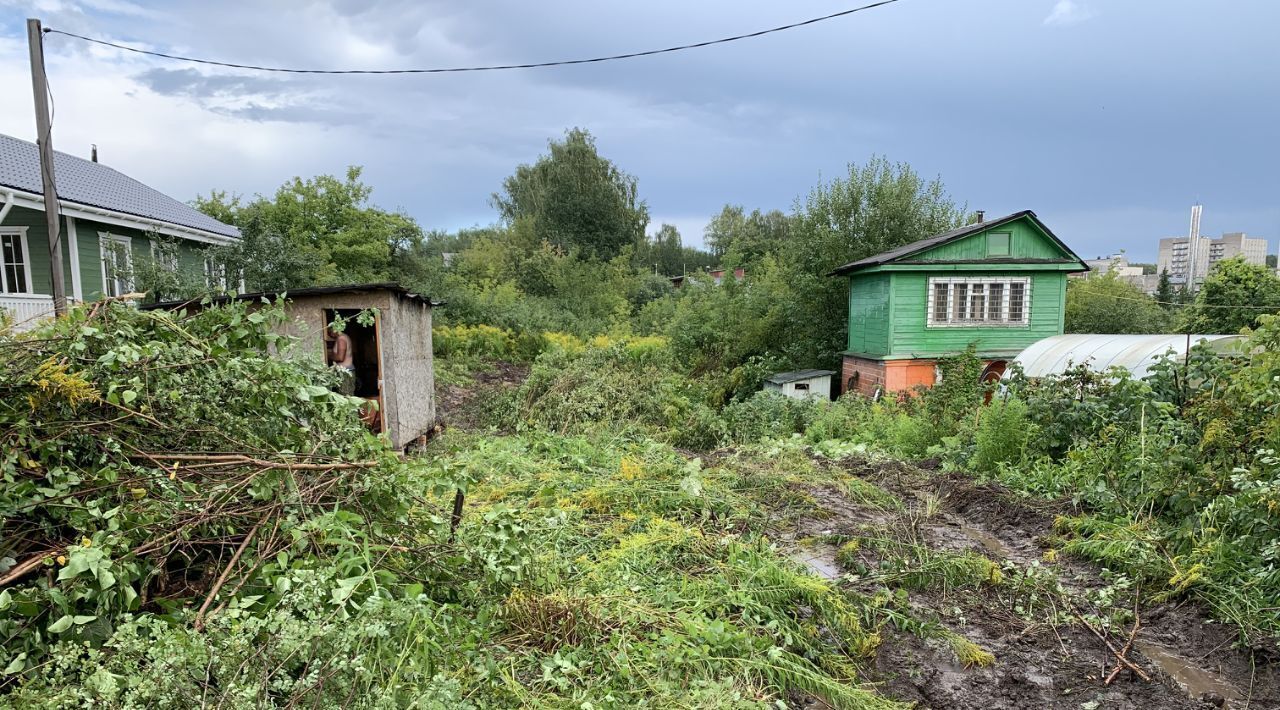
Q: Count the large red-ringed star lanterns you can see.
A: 0